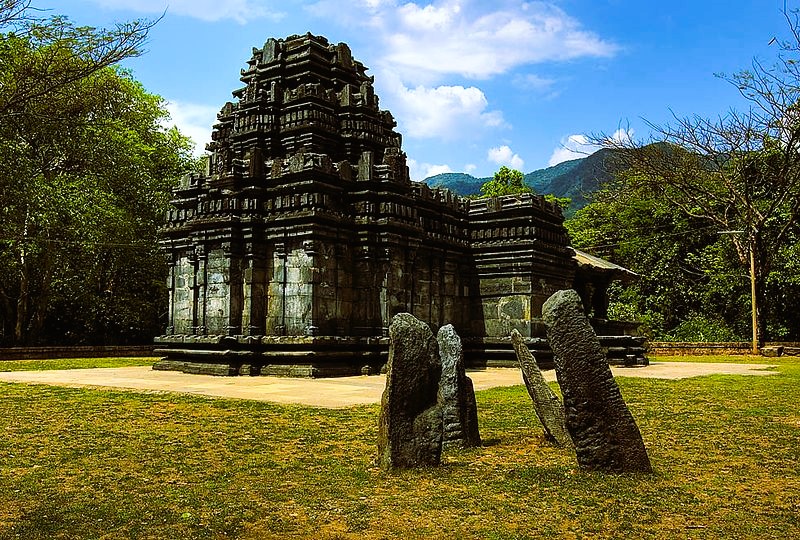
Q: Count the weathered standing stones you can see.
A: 4